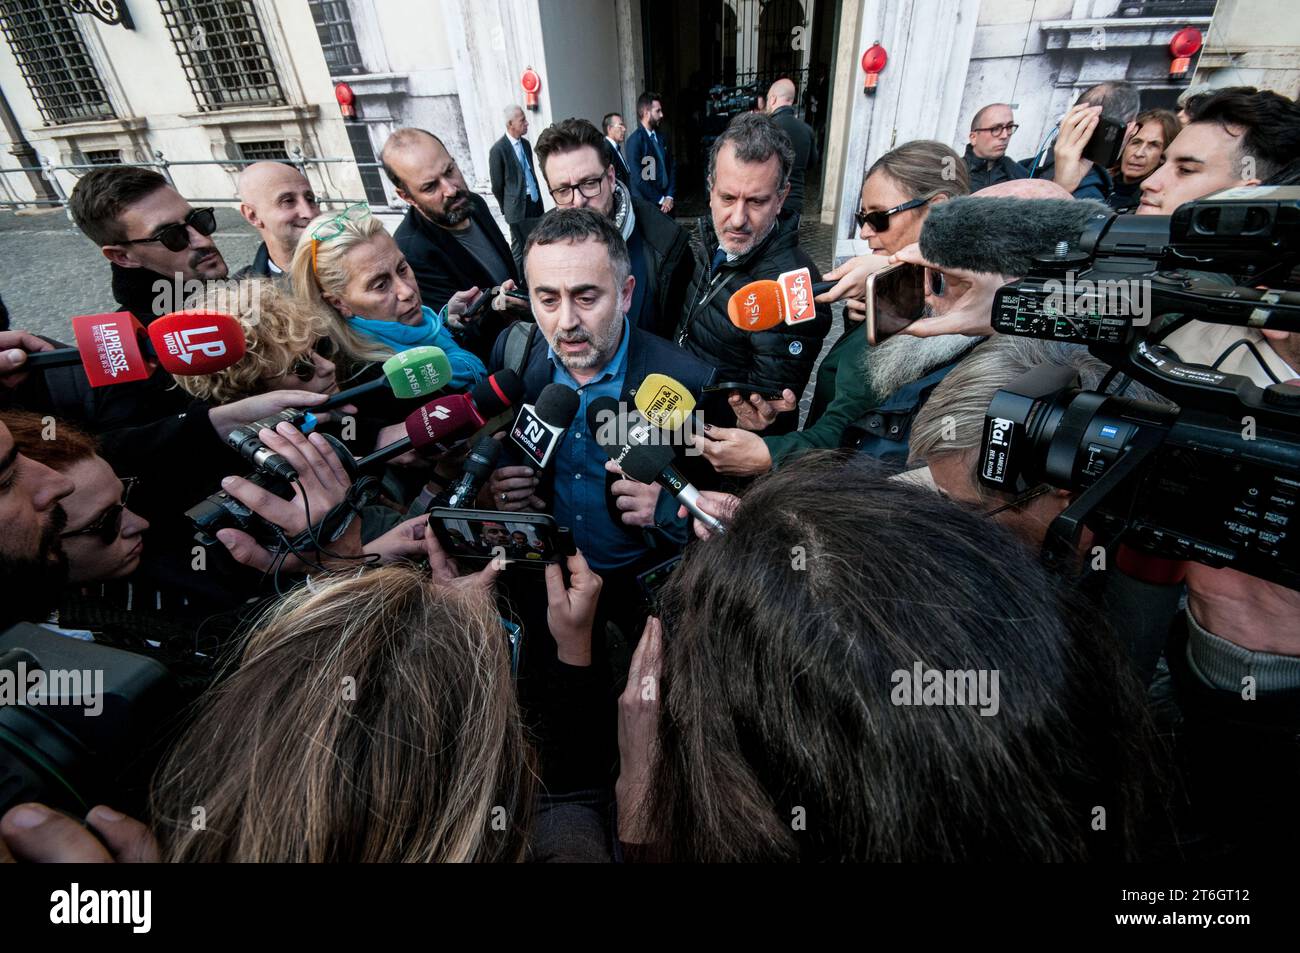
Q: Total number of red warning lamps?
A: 4